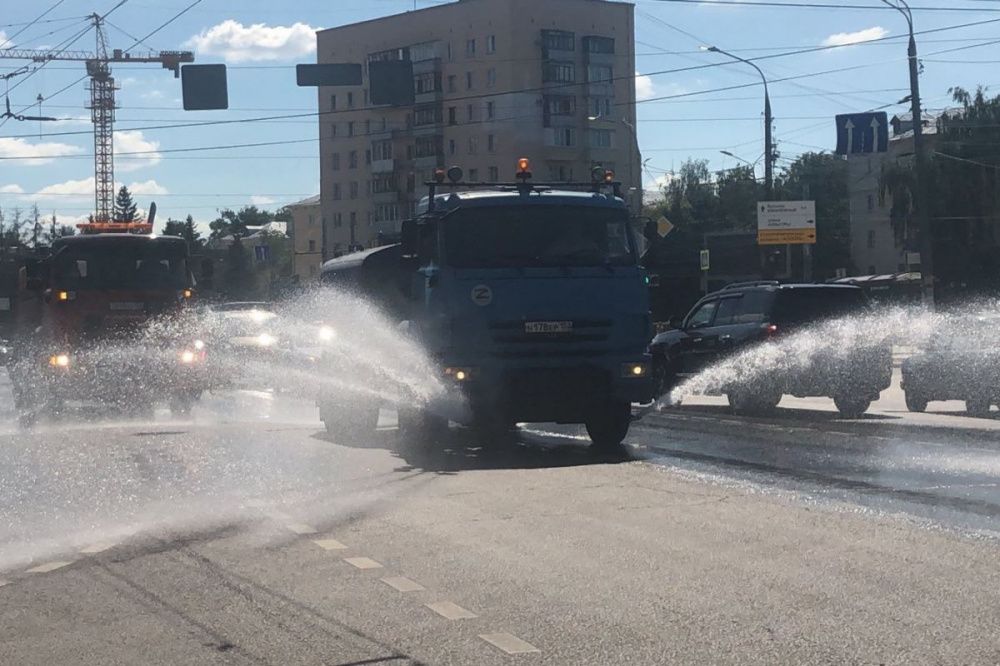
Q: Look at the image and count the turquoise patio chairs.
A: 0